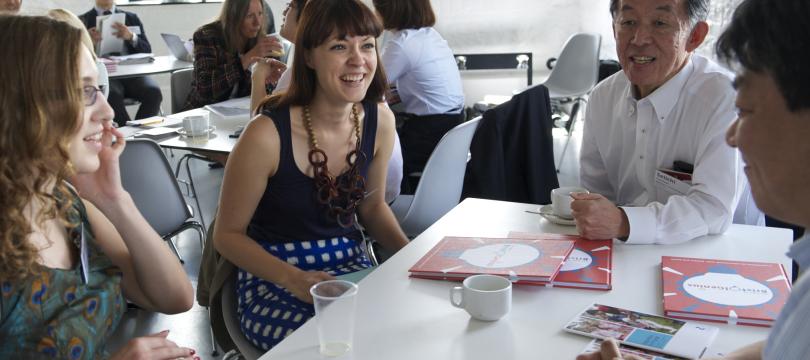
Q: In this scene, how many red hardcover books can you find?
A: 3